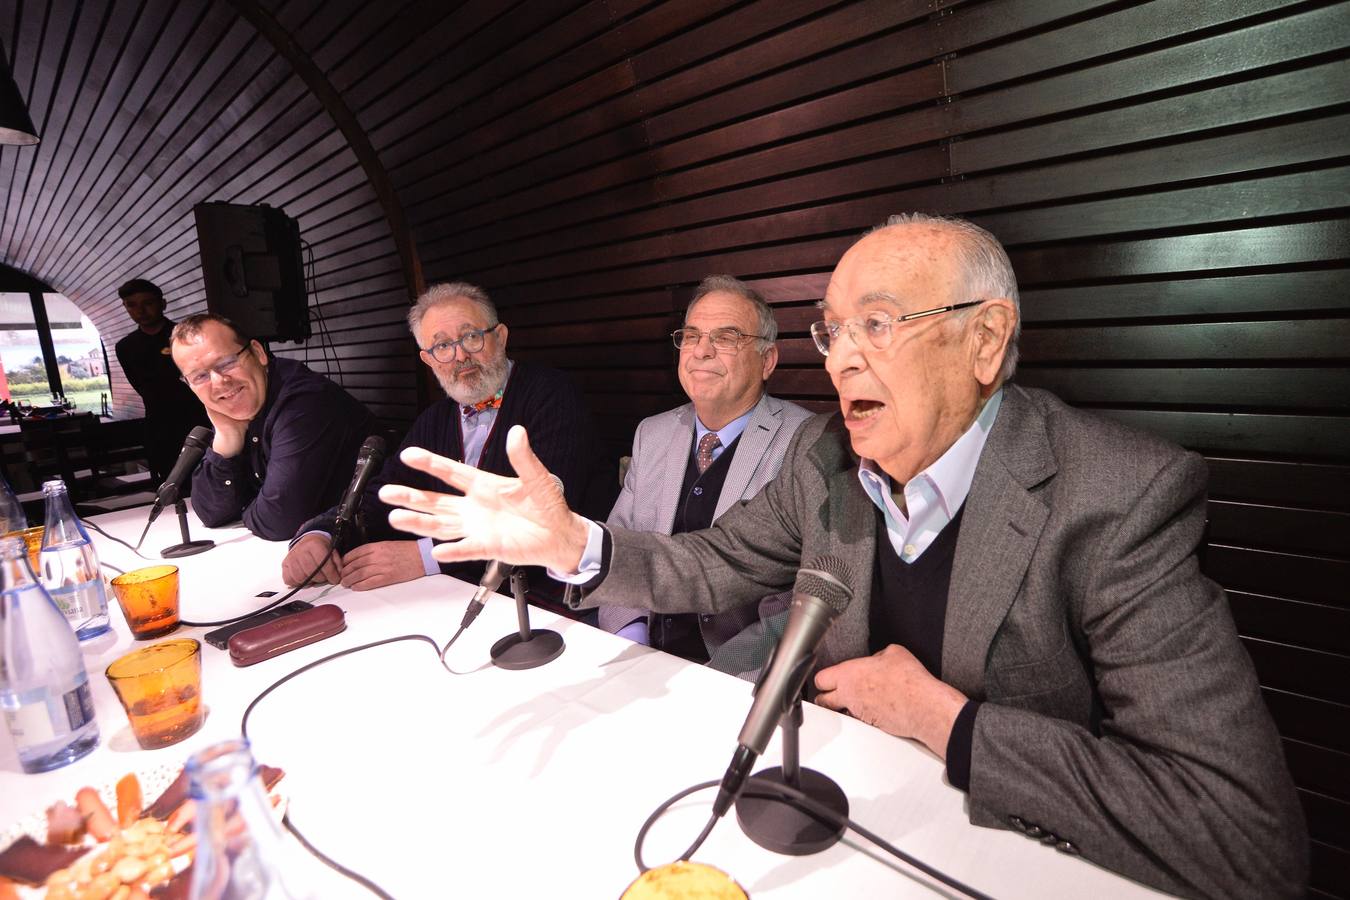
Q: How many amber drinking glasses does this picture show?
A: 4